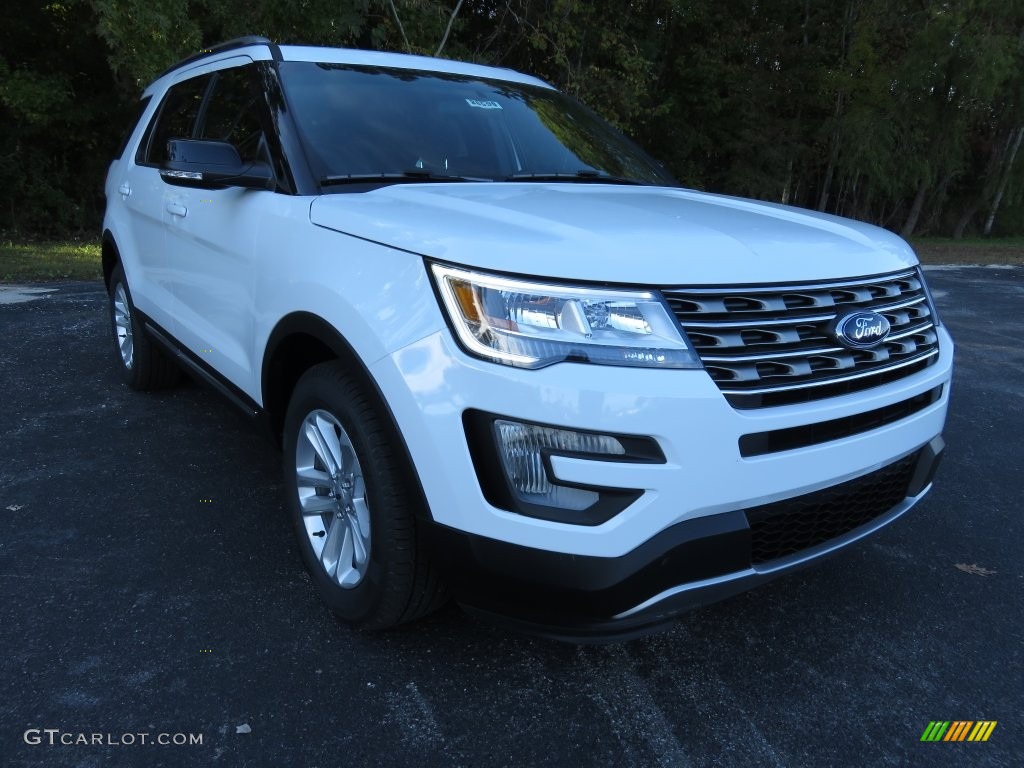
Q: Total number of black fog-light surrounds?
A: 1